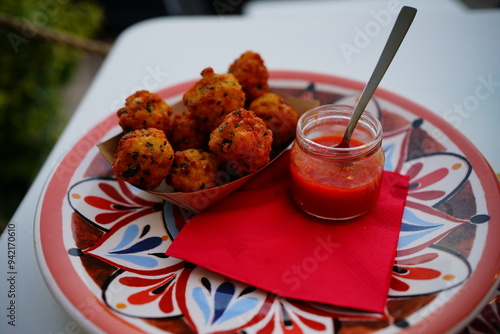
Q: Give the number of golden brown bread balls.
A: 8